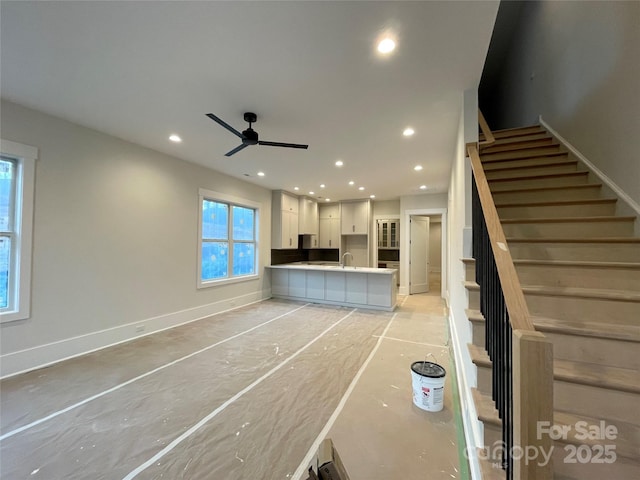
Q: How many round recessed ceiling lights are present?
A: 14